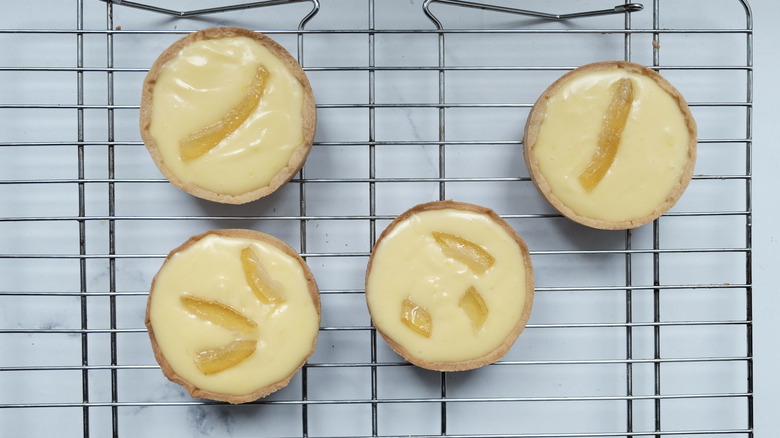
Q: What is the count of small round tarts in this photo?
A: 4